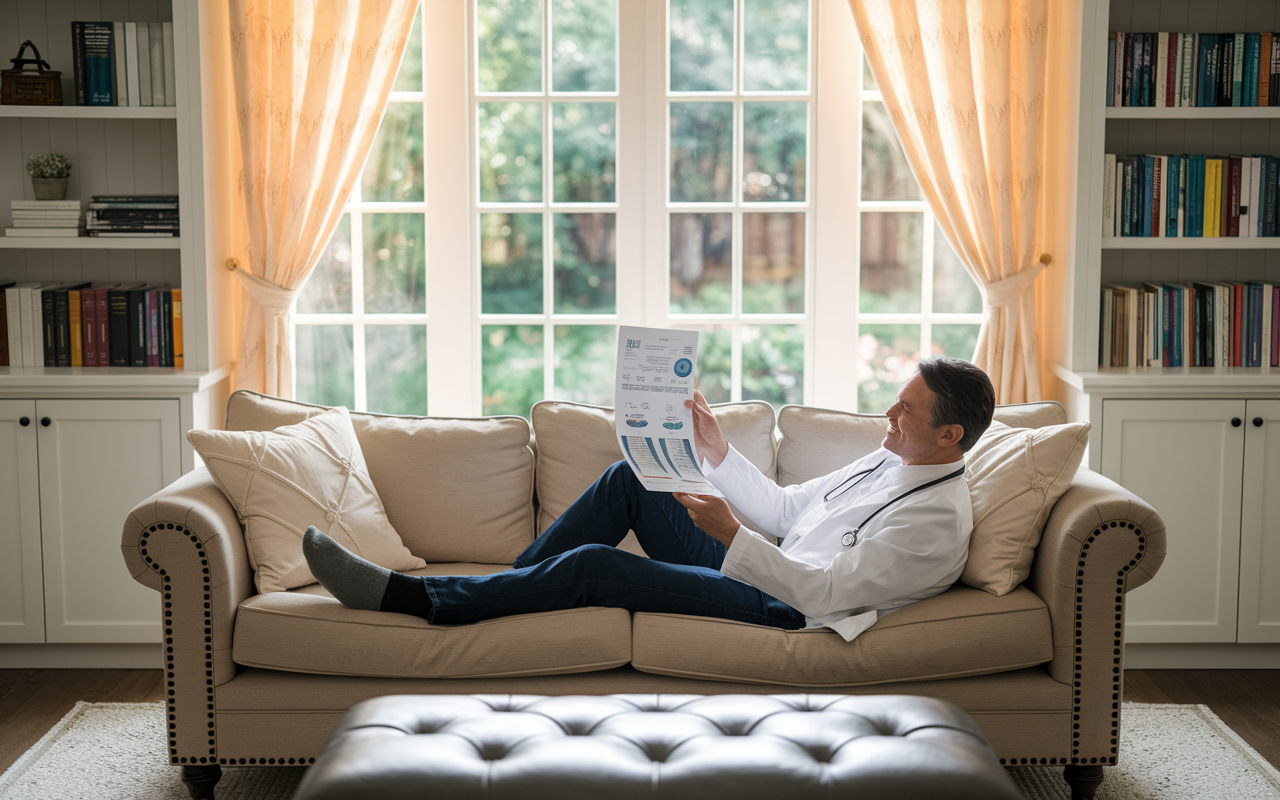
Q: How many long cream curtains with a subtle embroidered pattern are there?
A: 2